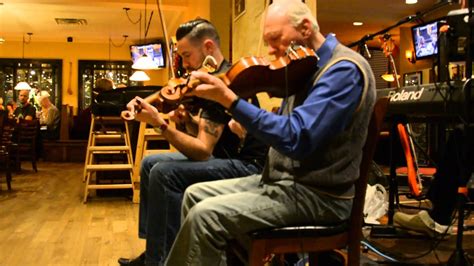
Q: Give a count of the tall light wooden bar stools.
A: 2